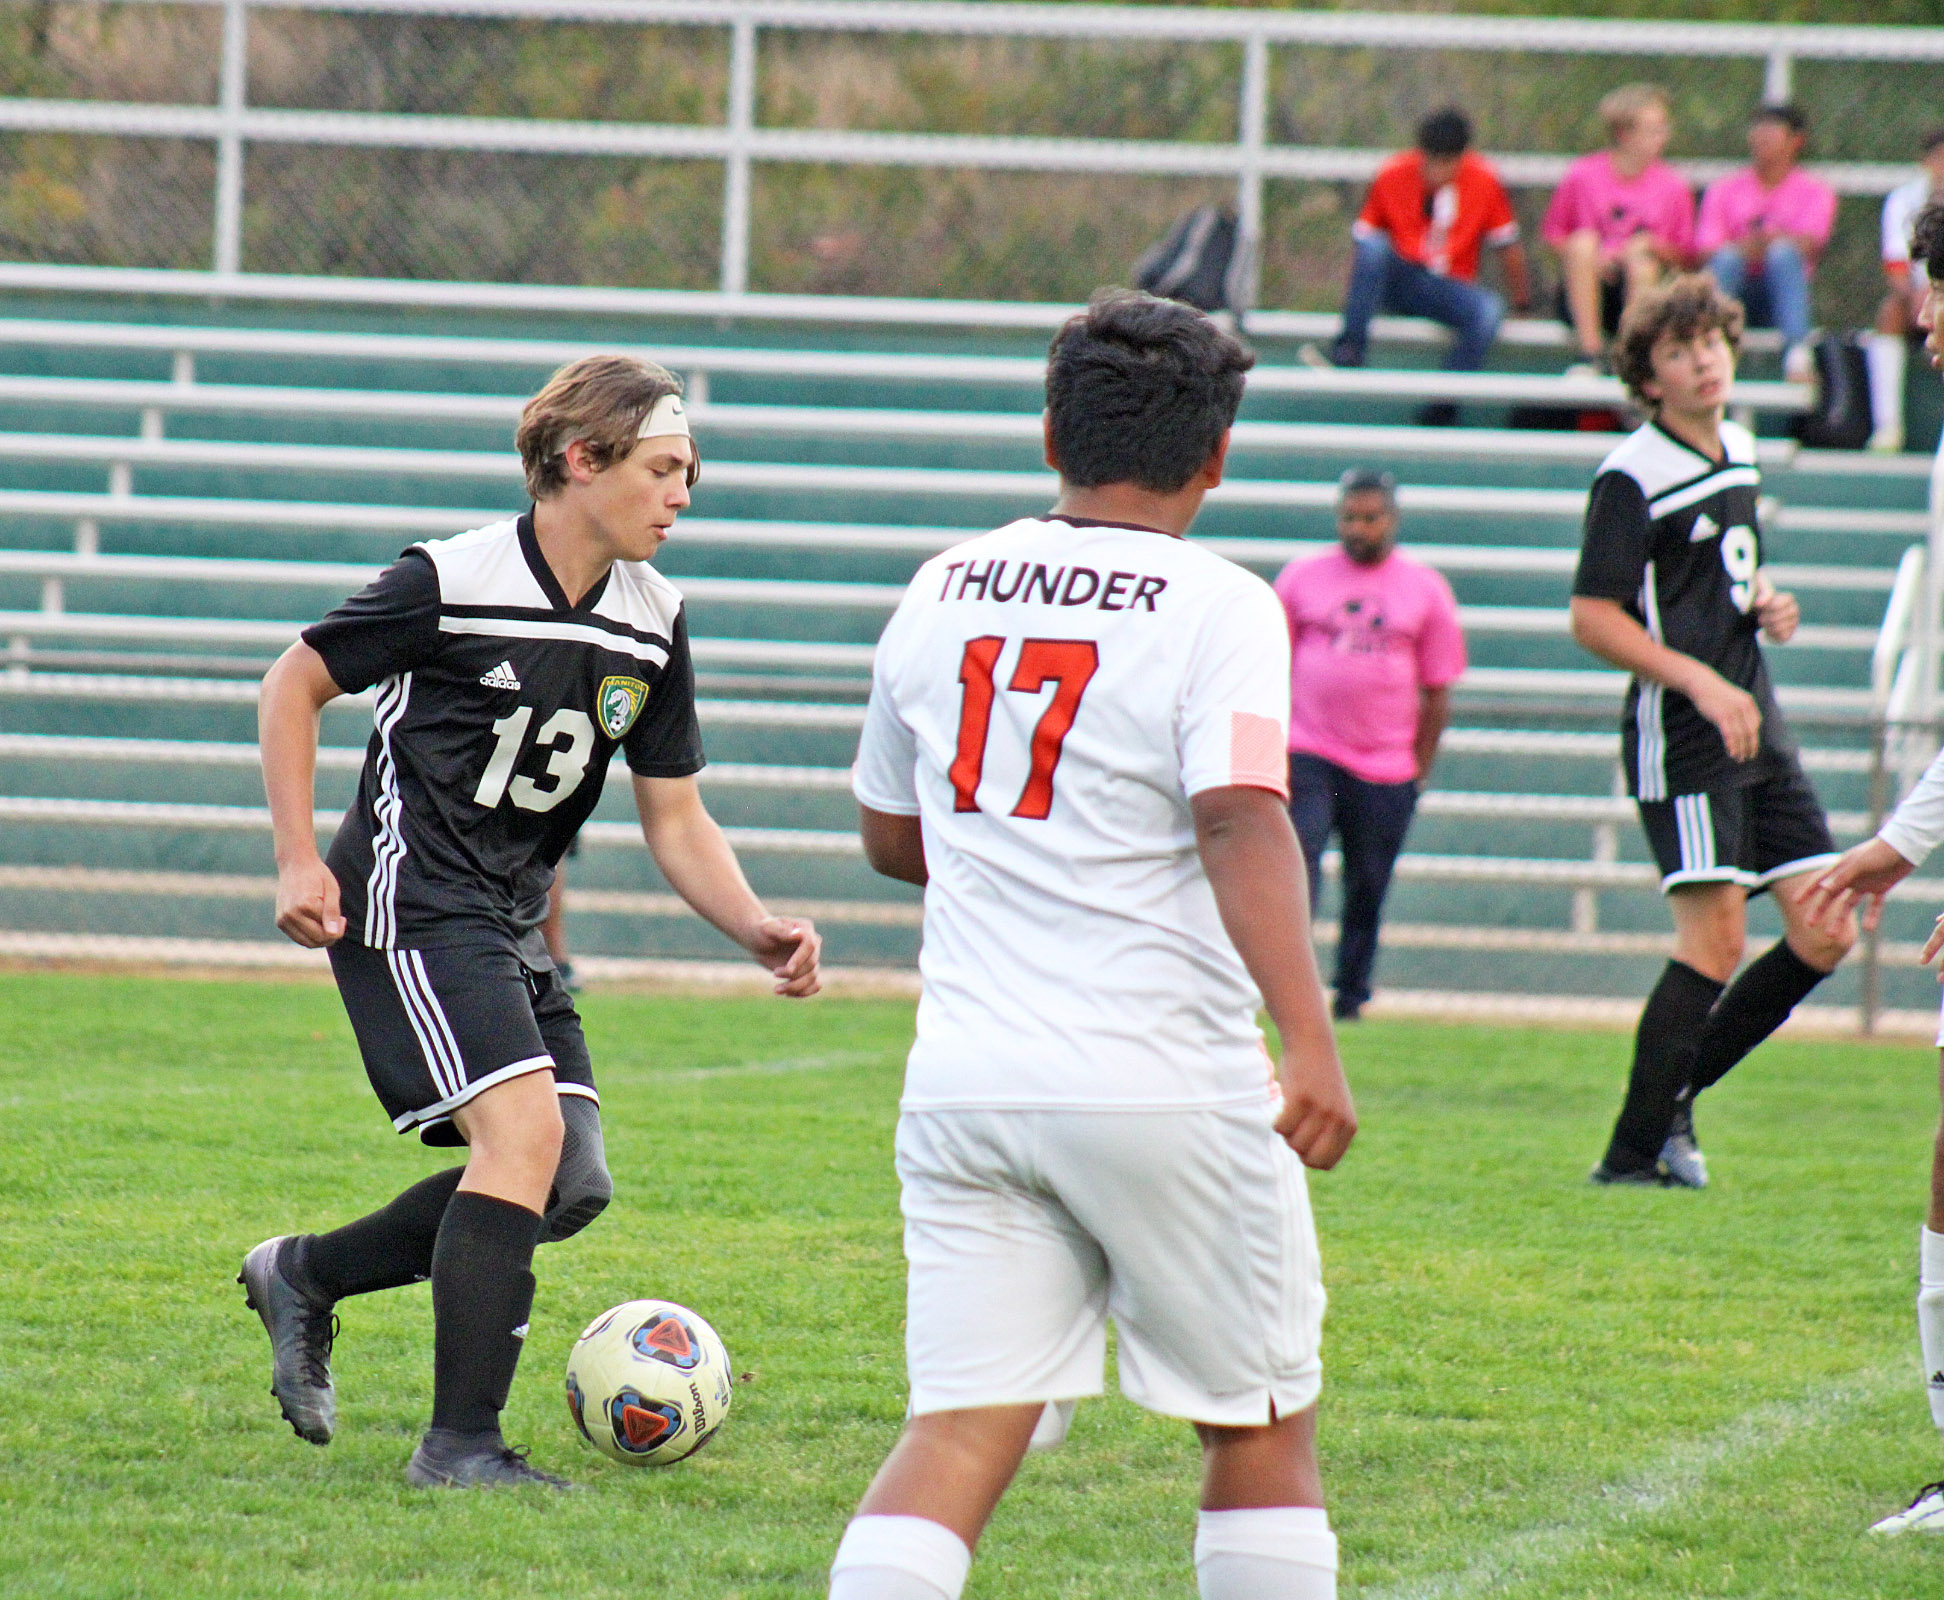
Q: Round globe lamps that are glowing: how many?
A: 0